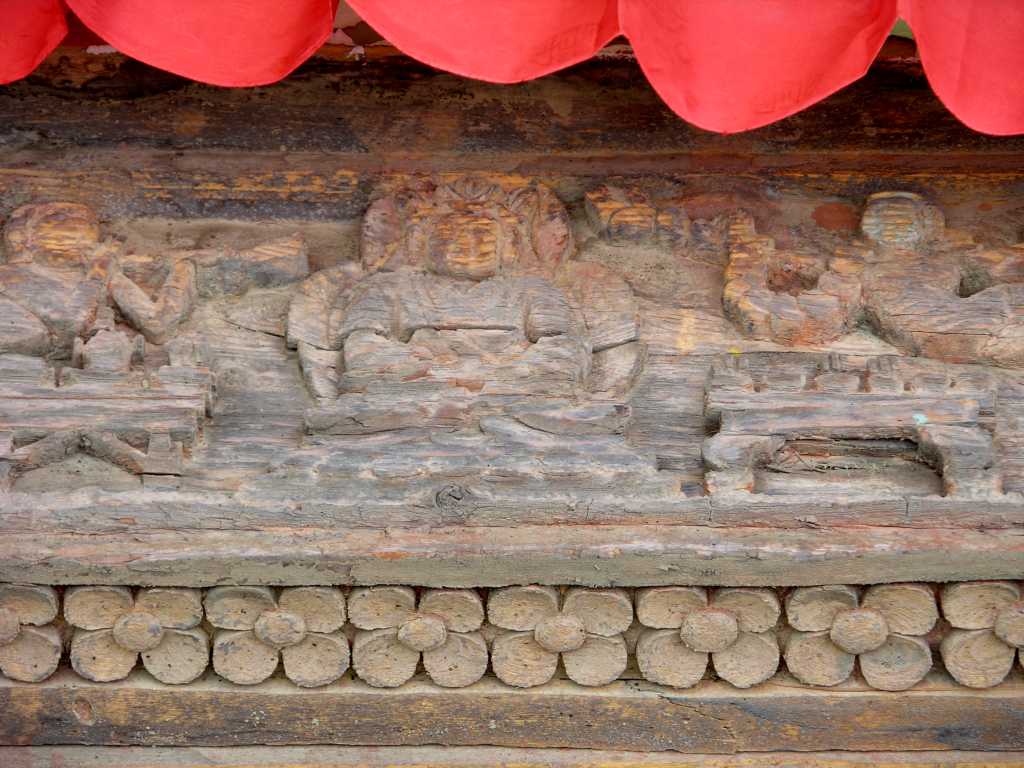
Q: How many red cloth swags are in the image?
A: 5